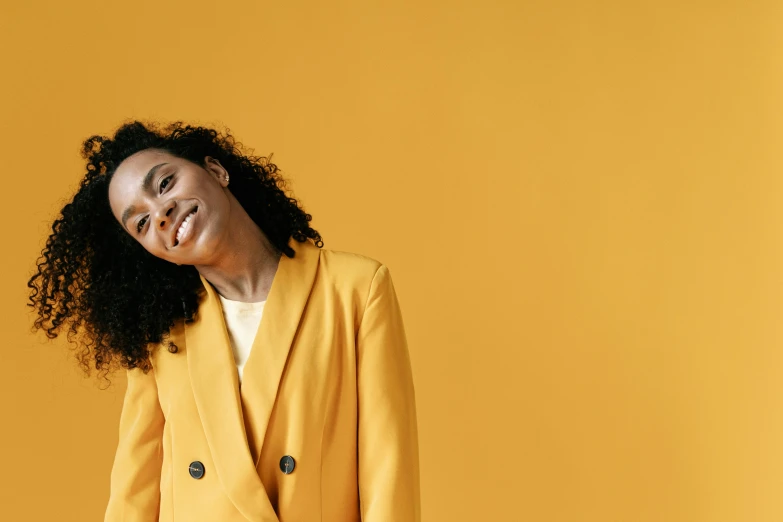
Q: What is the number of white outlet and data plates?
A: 0